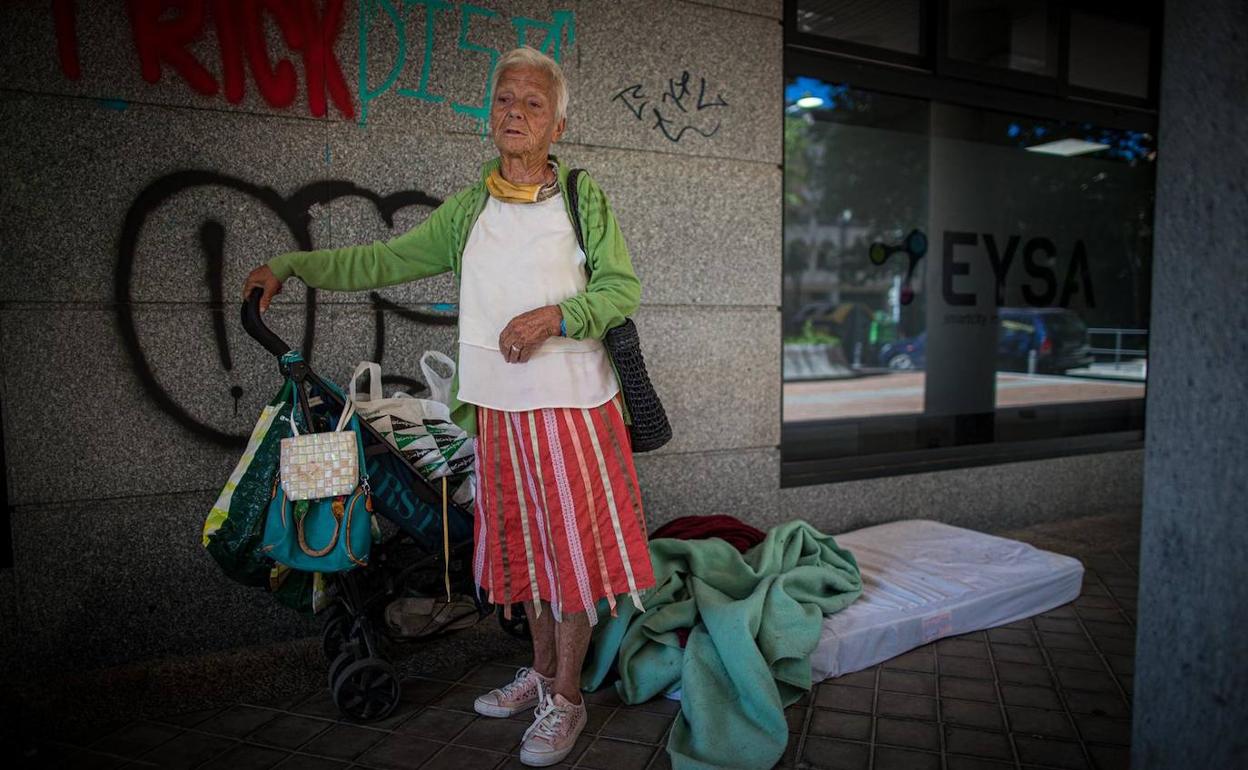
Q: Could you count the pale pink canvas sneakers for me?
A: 2